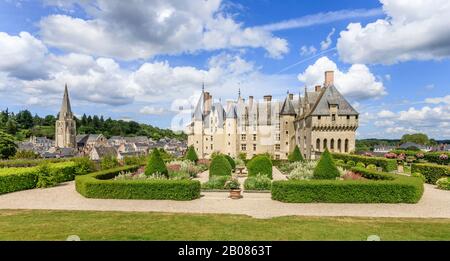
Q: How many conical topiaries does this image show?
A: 4